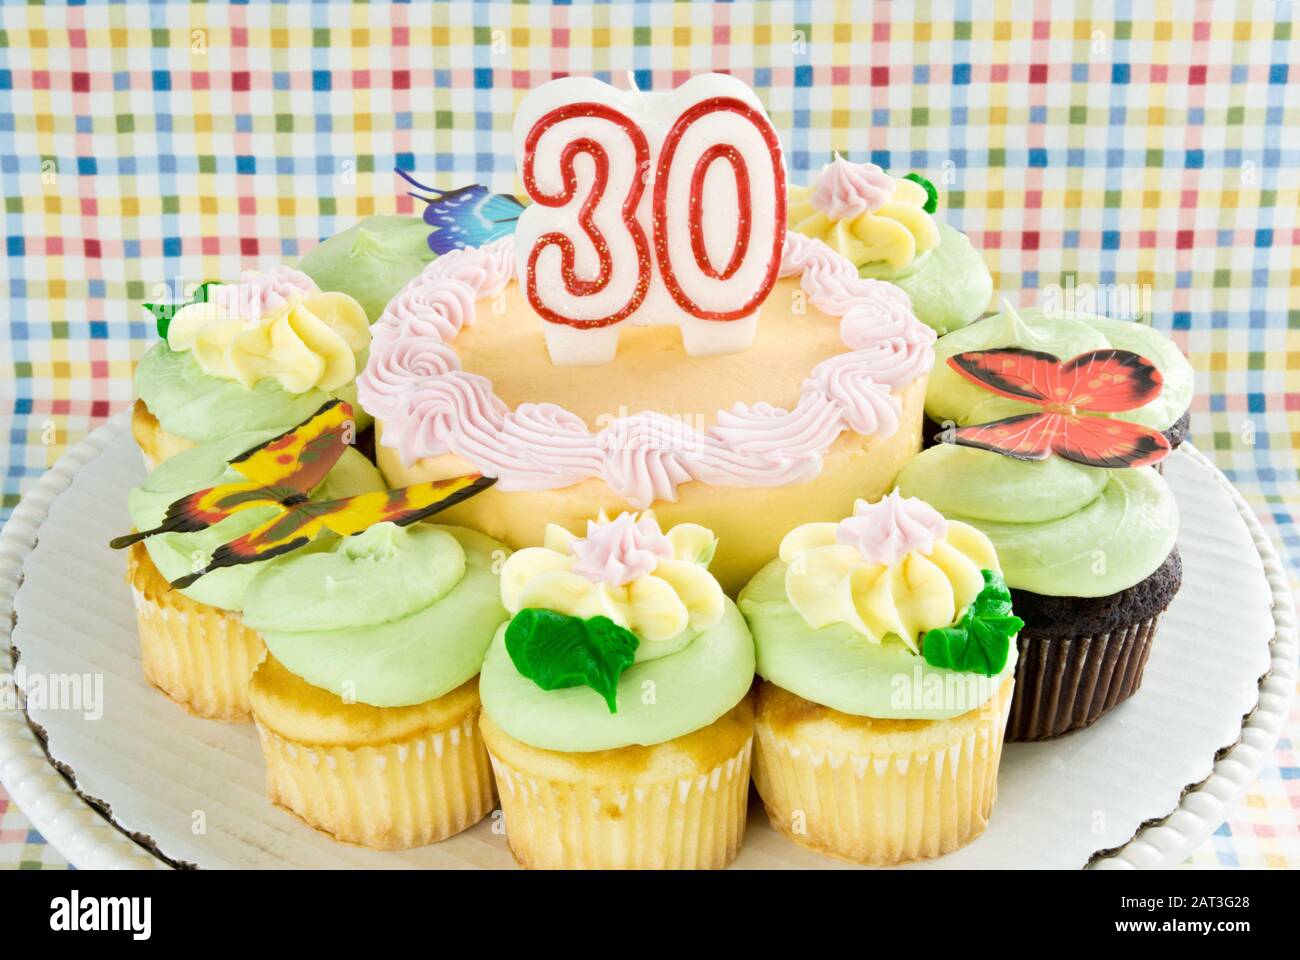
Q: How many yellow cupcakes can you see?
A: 5